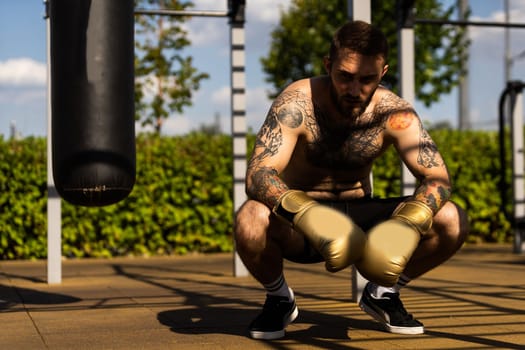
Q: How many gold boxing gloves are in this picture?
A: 2